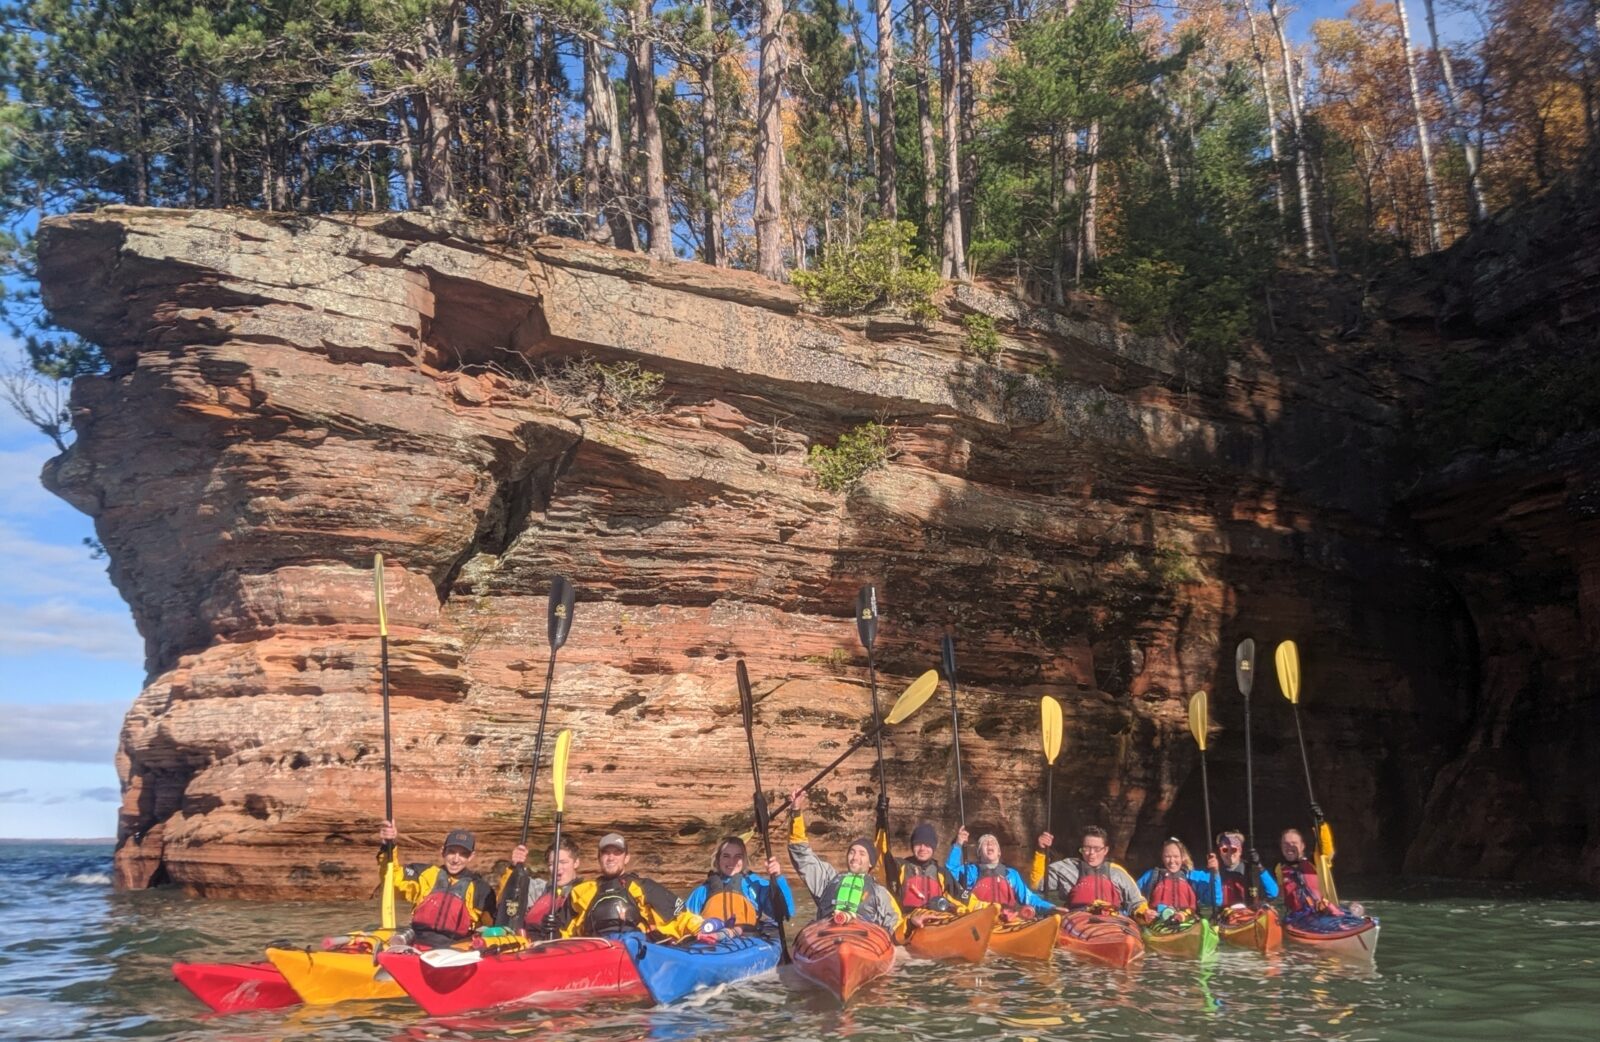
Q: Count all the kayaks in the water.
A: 11